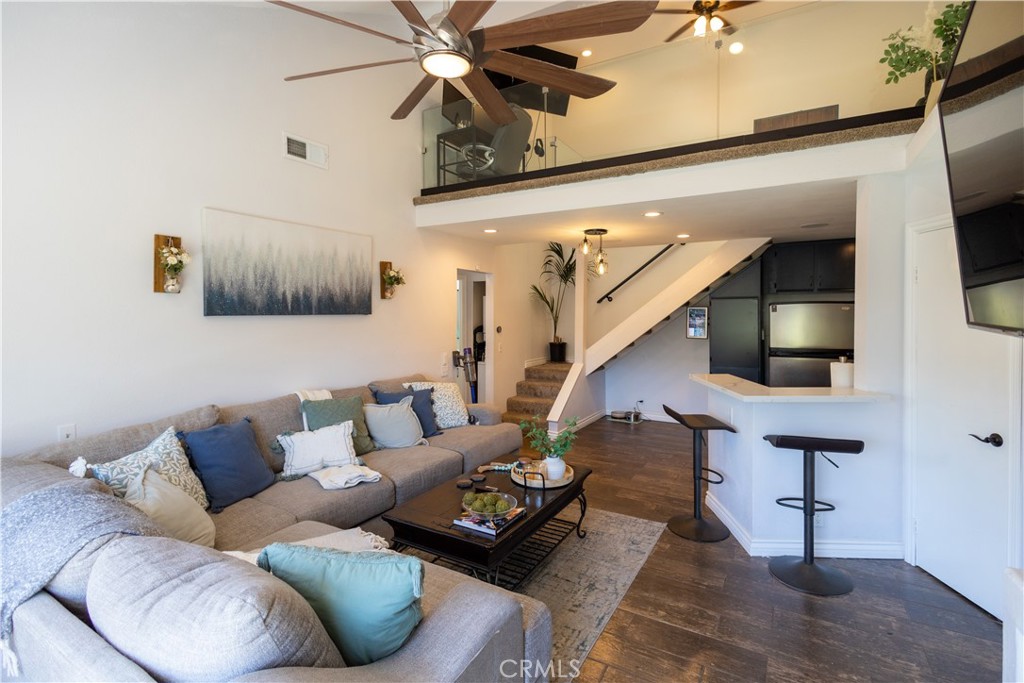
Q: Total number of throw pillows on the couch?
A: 9